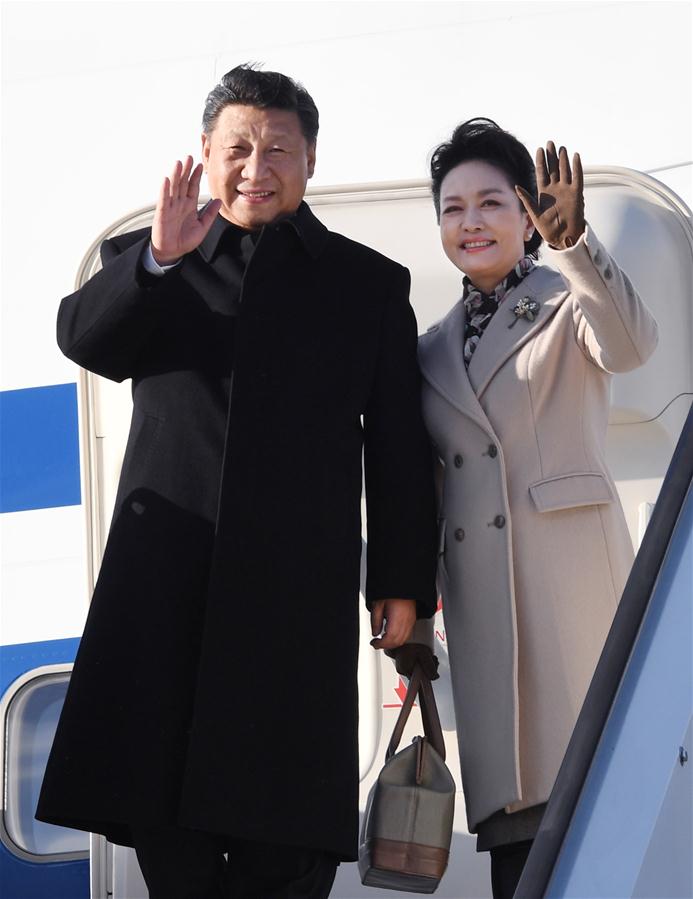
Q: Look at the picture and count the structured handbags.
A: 1